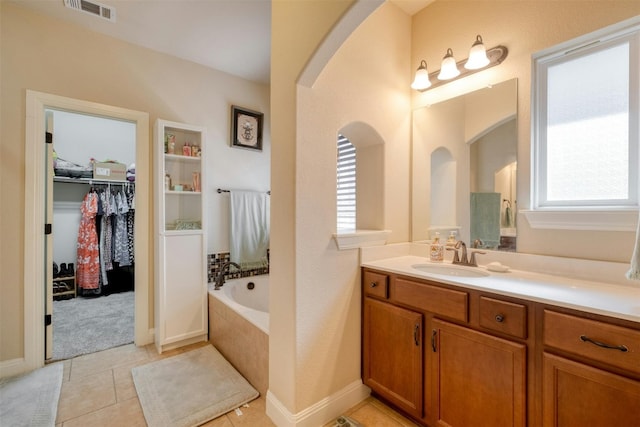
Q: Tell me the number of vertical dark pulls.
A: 2